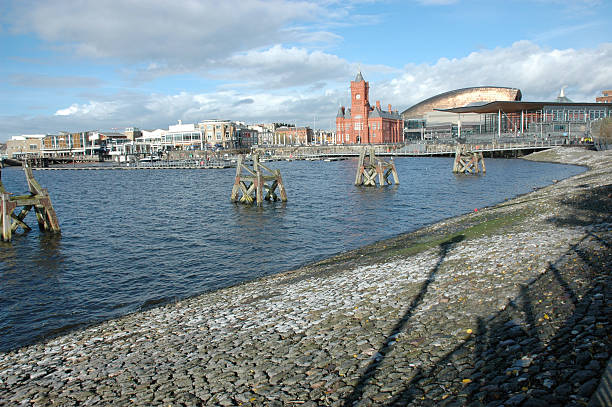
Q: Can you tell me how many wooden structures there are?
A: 4